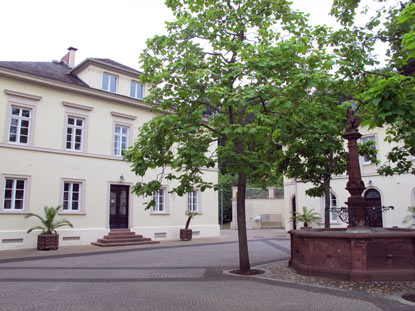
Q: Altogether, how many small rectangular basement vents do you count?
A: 4